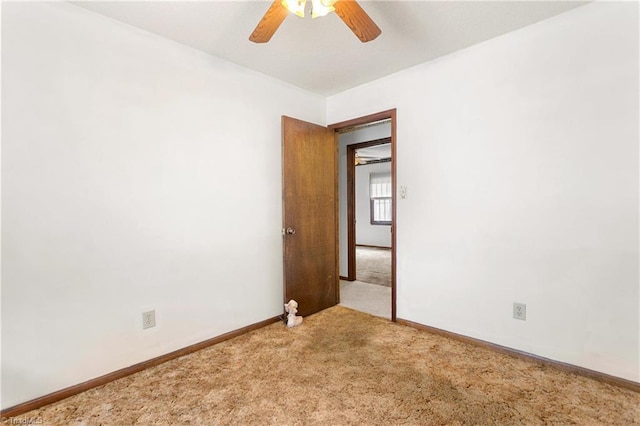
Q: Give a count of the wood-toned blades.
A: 2